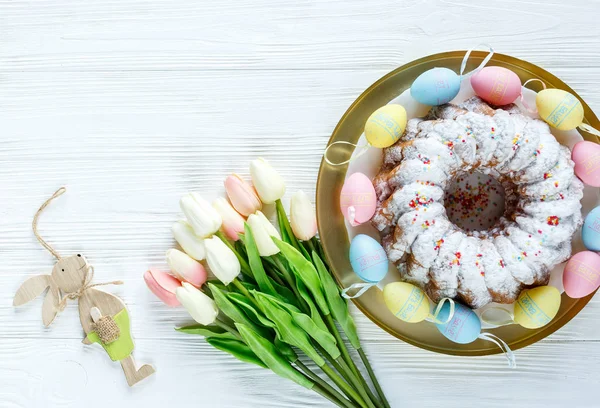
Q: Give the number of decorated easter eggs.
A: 12